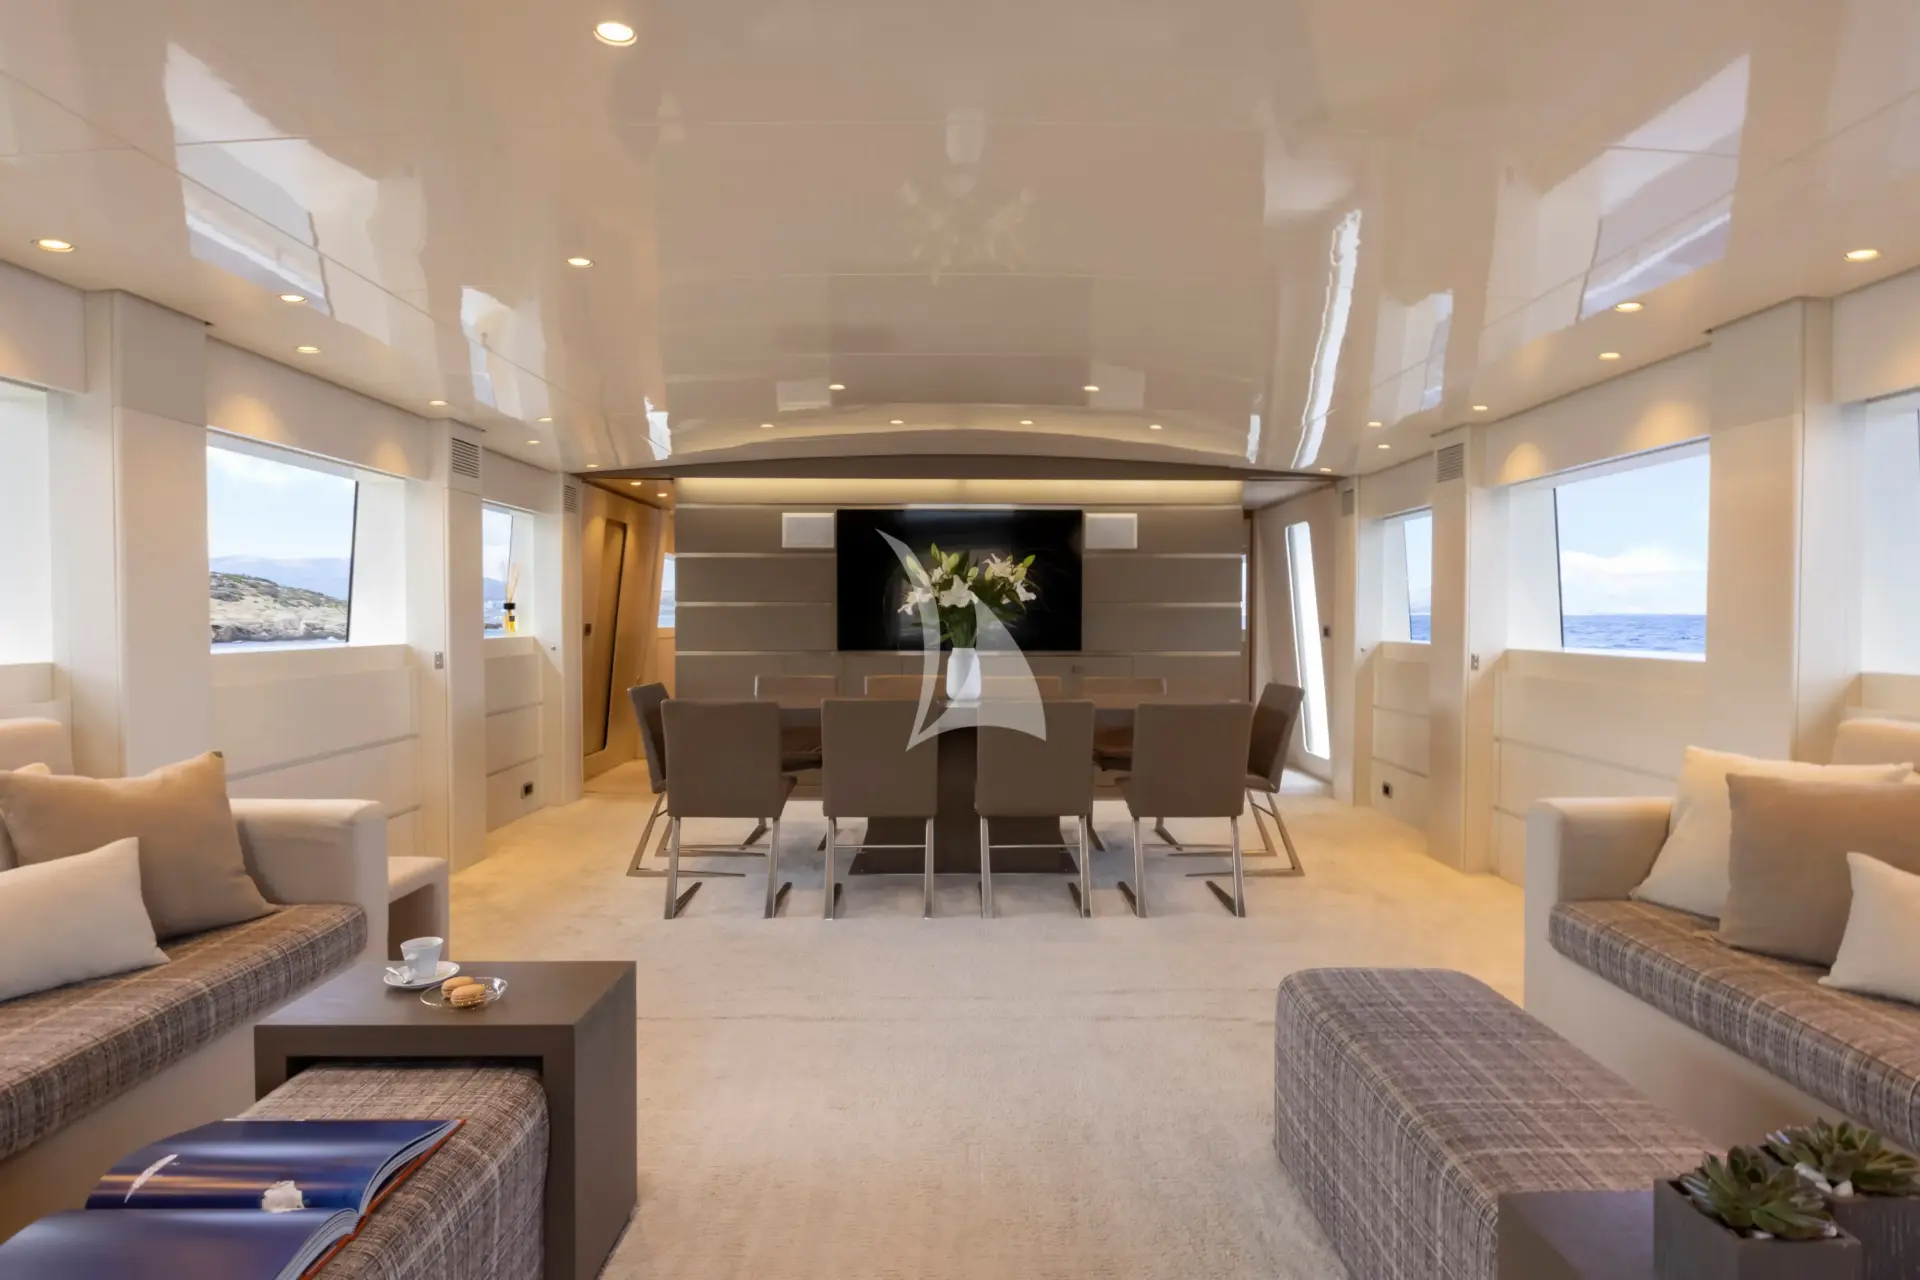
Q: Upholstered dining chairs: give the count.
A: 10